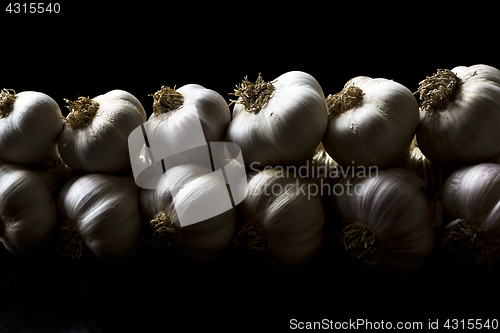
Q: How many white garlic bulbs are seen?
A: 12